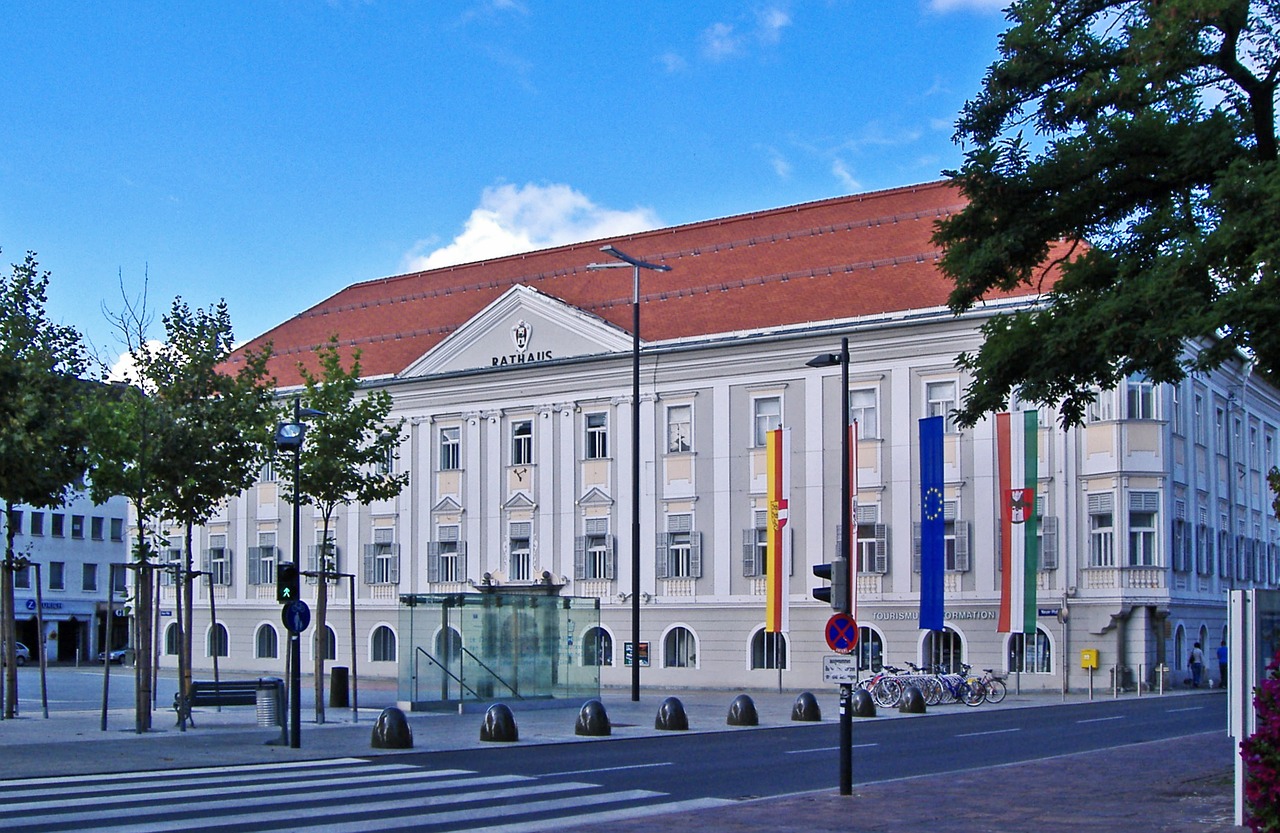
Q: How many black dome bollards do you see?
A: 8